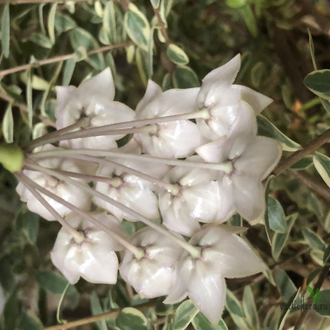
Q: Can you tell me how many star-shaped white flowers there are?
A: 10